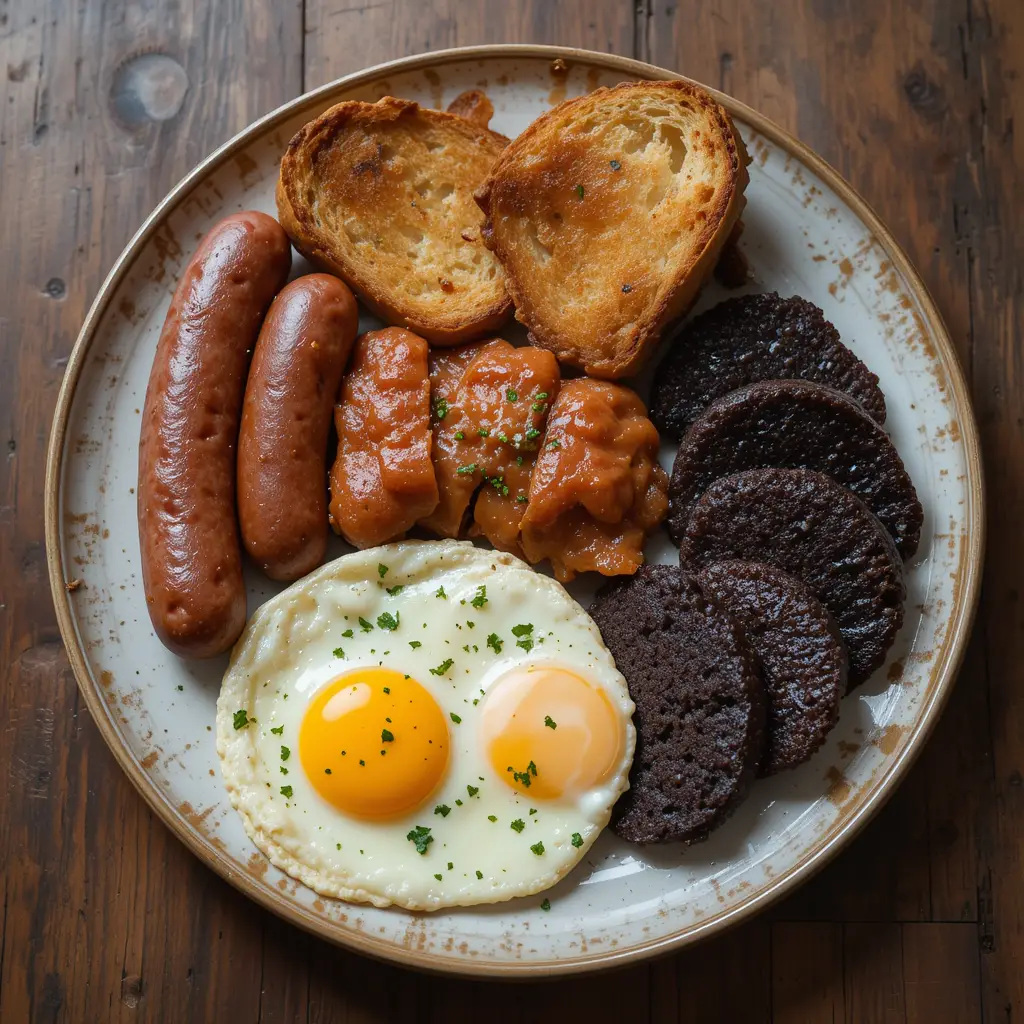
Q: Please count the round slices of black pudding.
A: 5